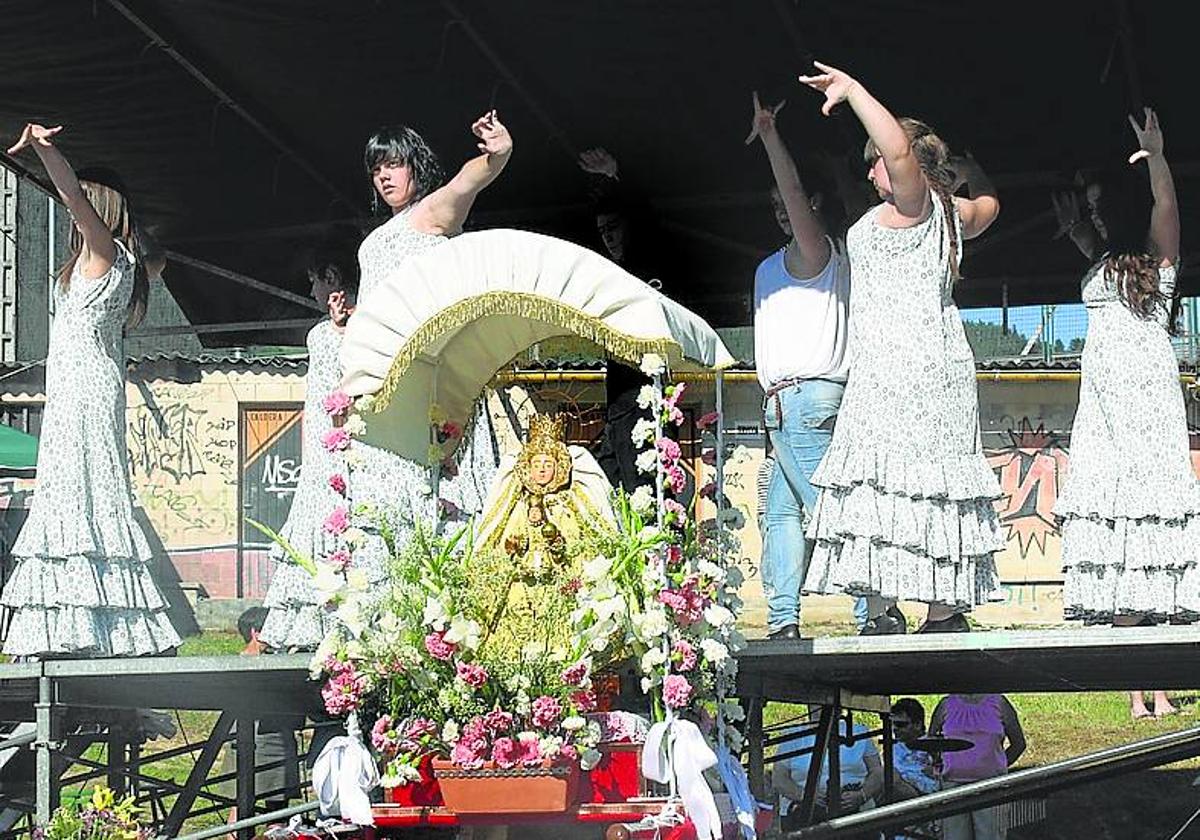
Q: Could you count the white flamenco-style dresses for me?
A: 5